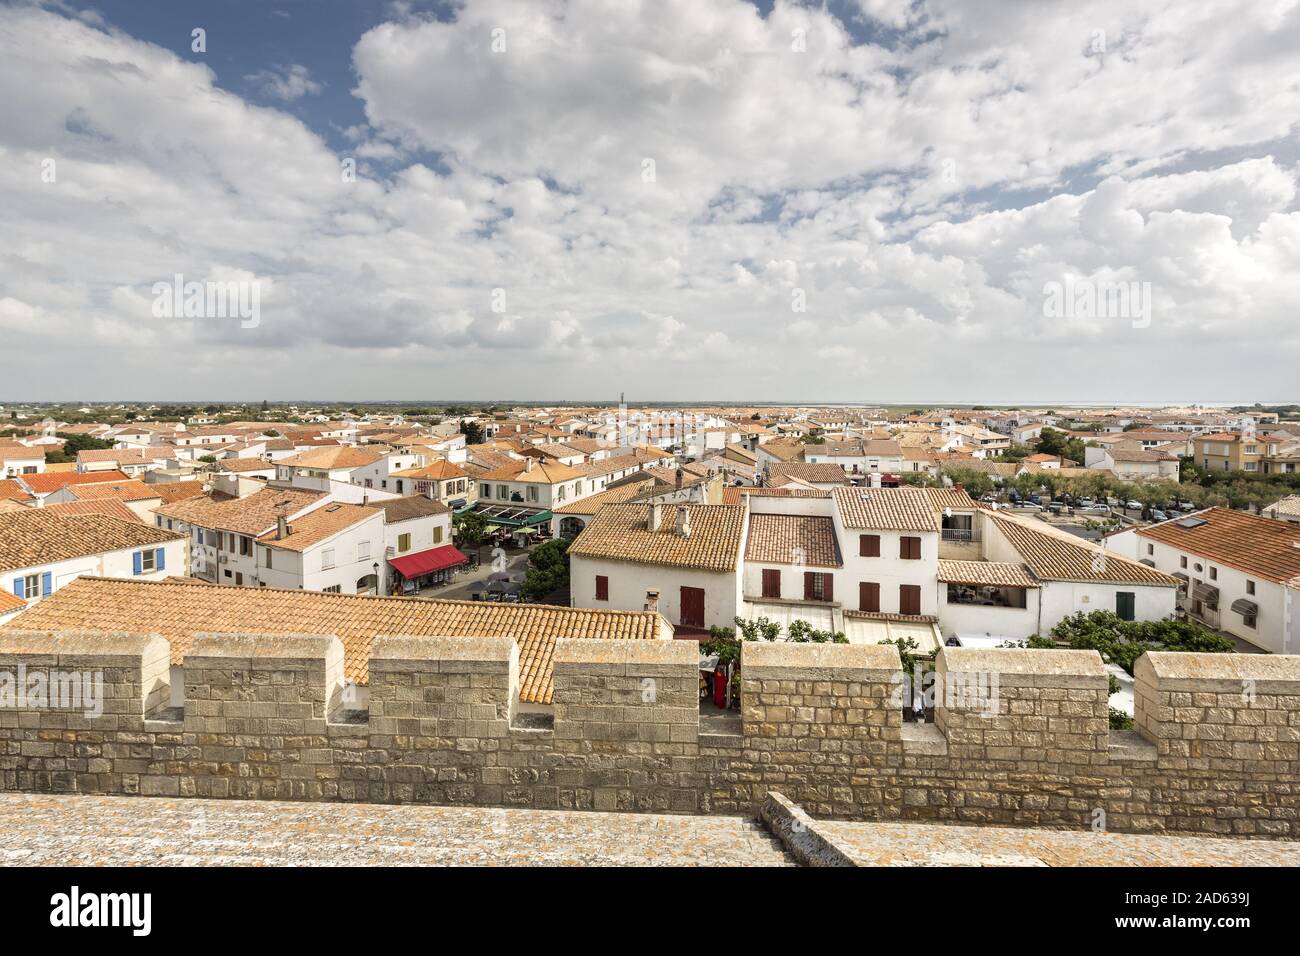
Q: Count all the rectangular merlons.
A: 7